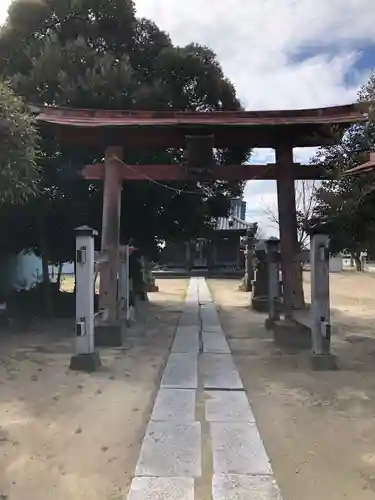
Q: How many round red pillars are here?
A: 2